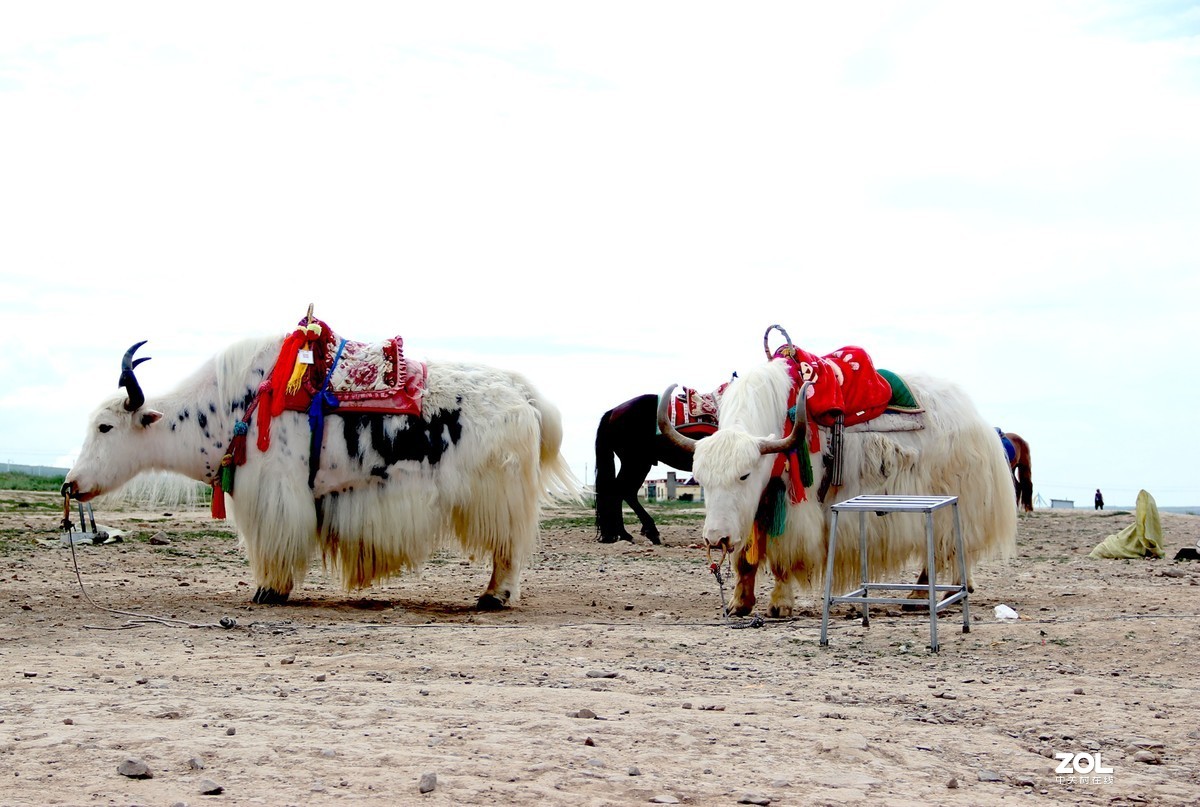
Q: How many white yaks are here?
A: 2